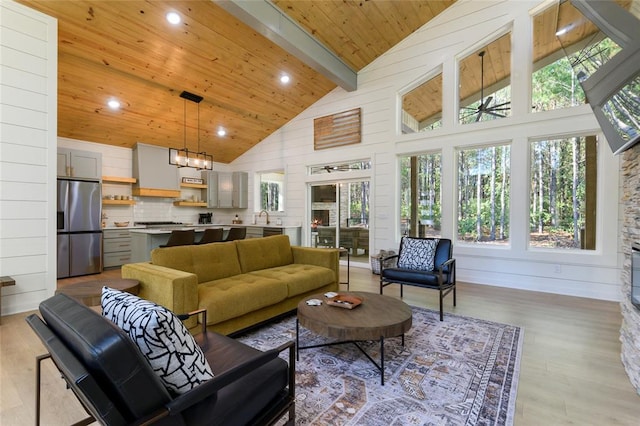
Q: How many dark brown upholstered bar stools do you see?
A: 3